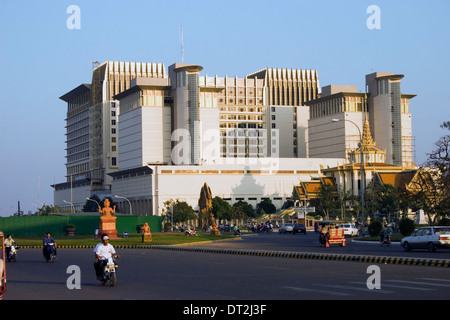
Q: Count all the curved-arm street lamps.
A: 4